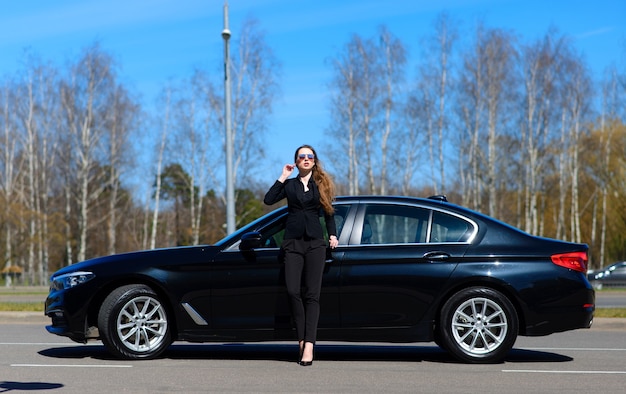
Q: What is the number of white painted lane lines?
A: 4